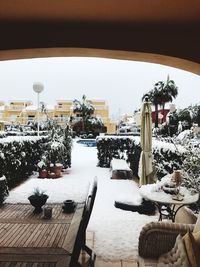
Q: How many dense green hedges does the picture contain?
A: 2